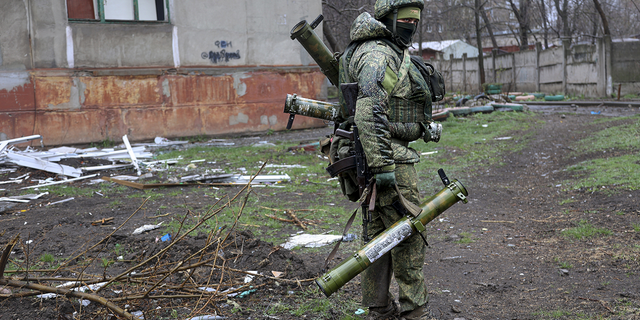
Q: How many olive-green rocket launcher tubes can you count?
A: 3